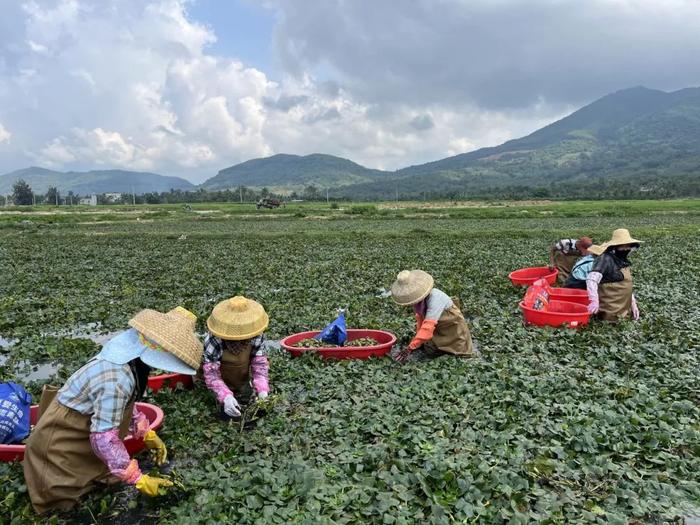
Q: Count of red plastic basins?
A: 6